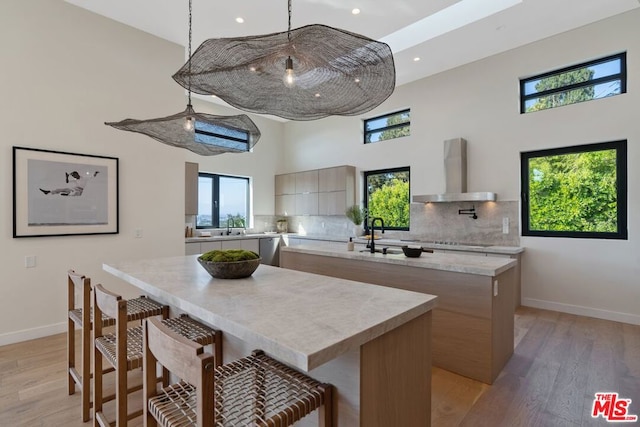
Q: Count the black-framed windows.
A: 6